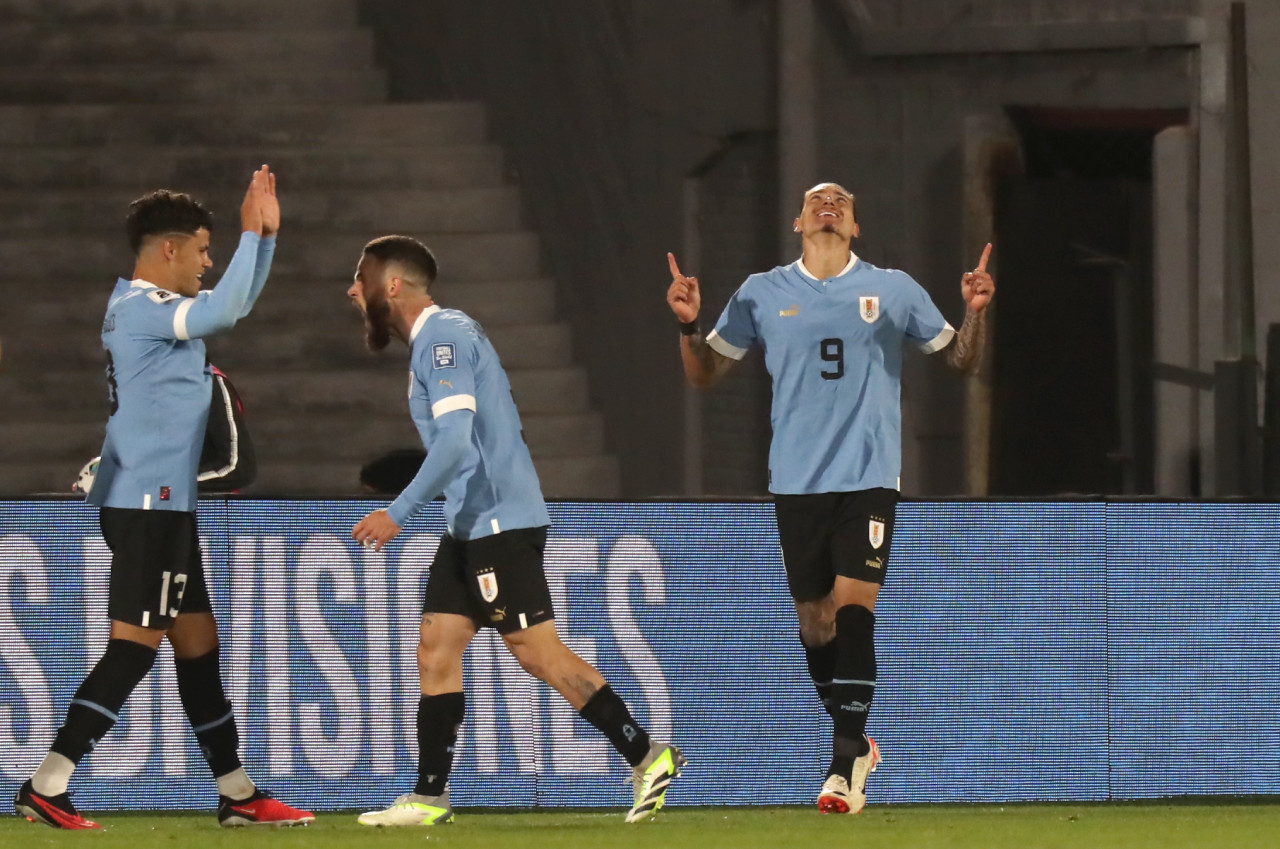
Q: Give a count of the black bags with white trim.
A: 1